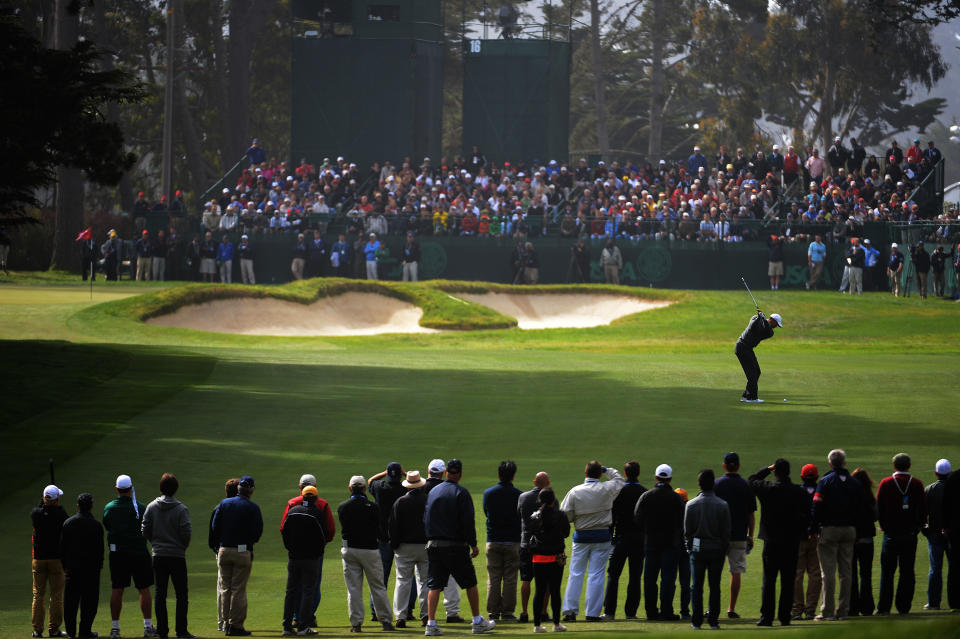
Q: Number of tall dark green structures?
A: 2